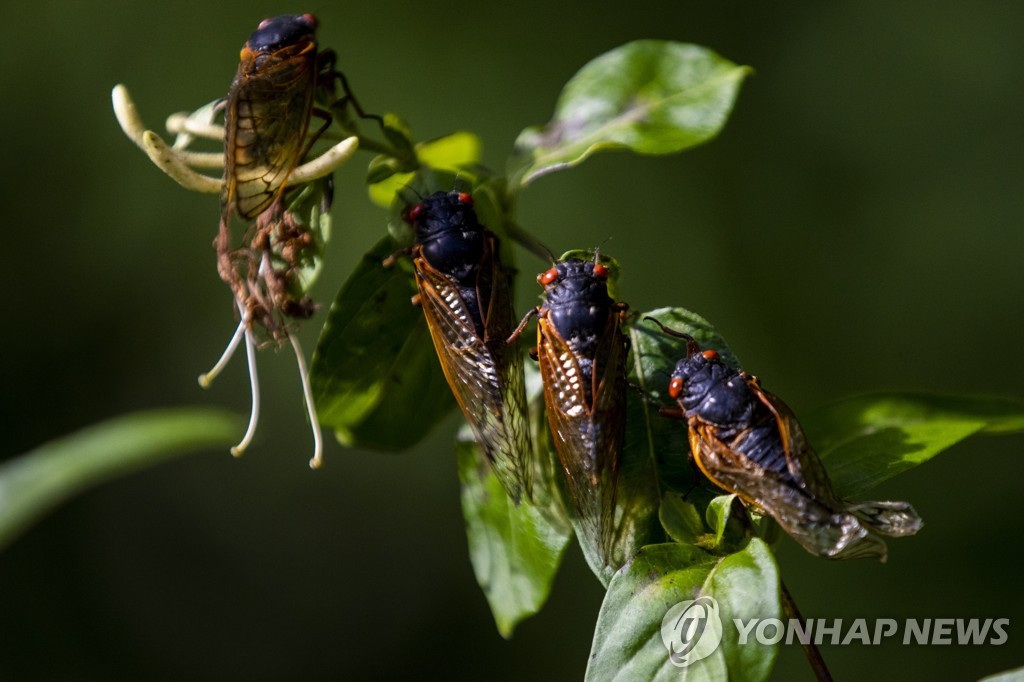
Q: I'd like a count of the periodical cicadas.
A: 4